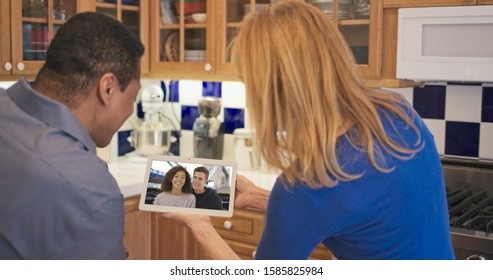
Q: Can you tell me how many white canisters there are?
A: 1